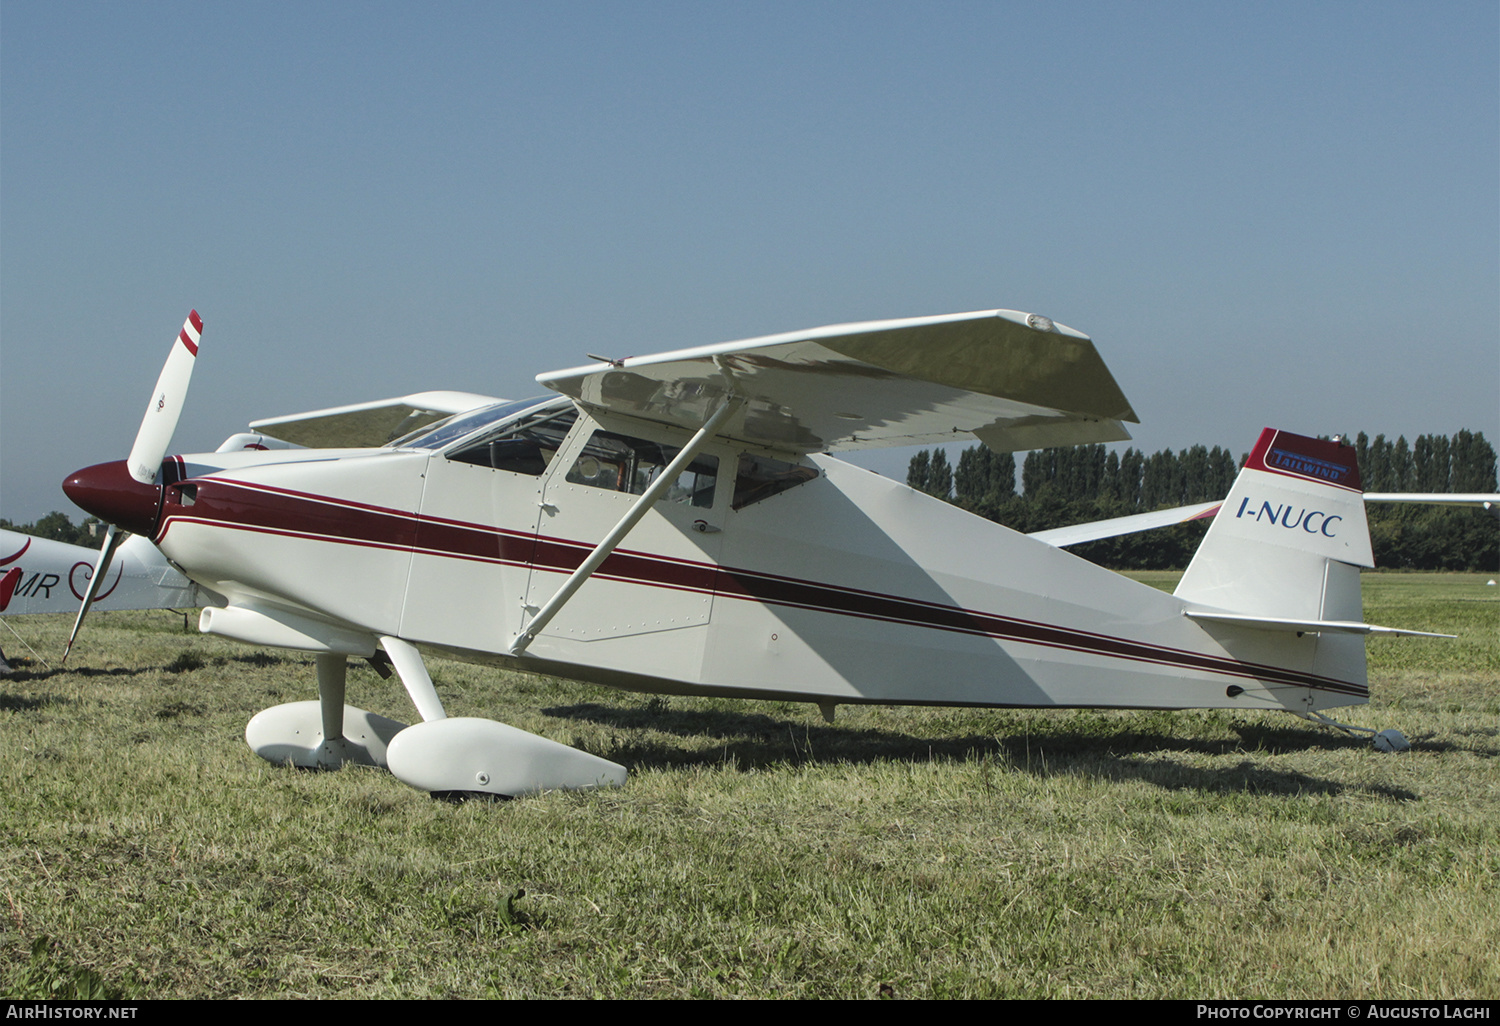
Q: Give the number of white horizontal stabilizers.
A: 1